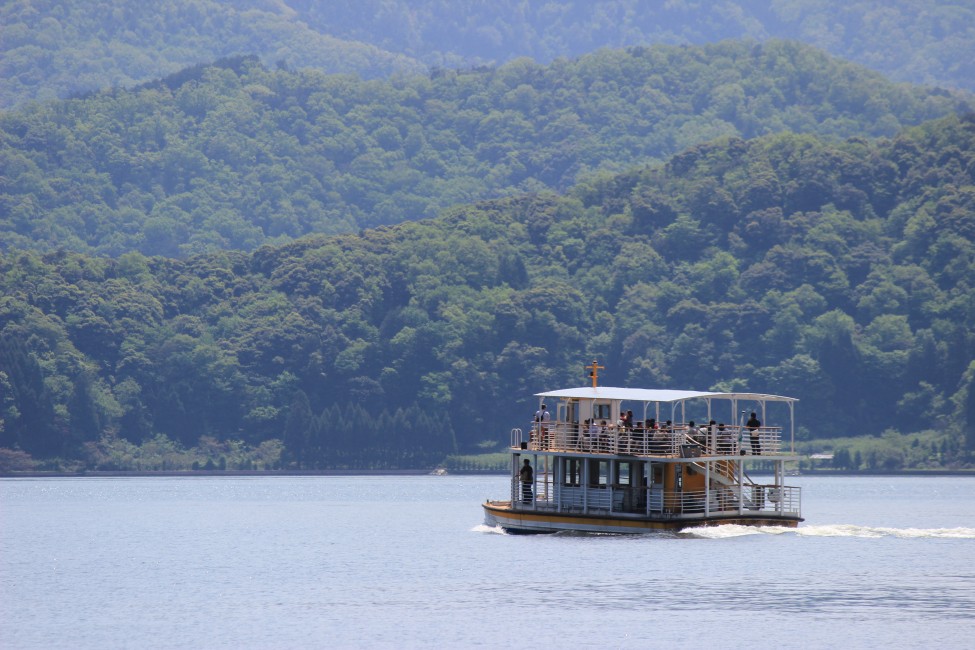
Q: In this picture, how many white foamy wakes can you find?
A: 2